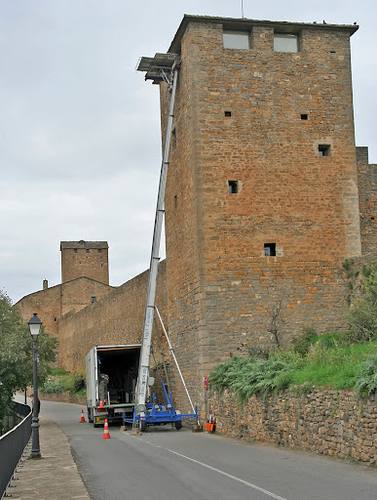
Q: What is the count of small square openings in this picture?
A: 5